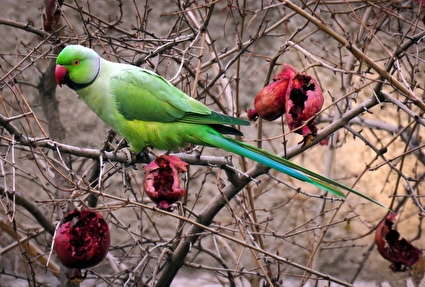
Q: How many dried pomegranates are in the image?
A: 5